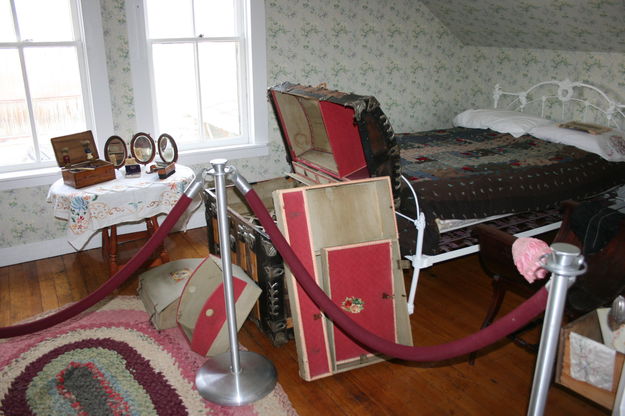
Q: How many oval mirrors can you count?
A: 3